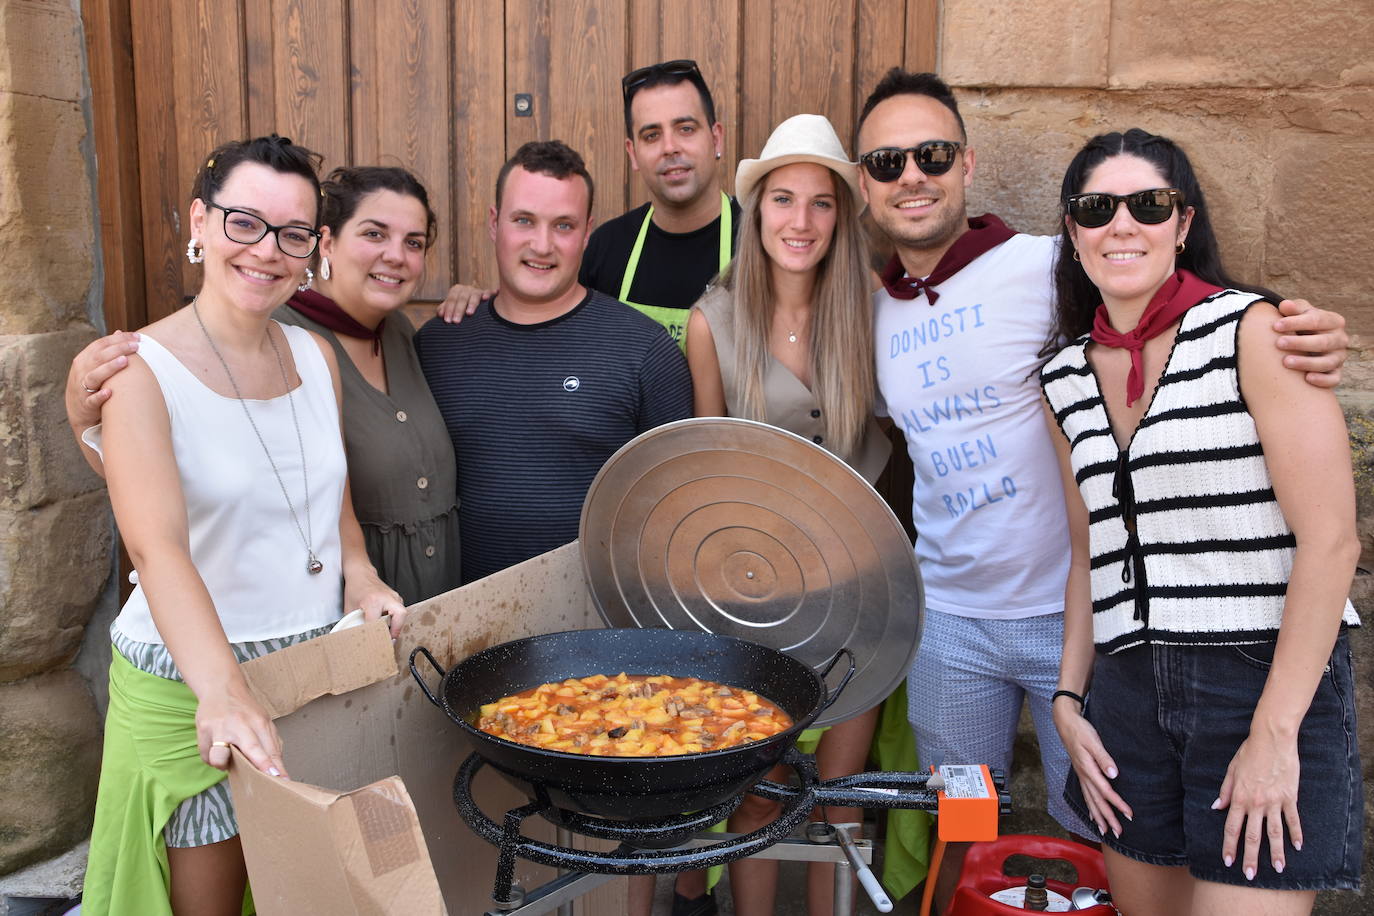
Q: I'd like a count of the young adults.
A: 7